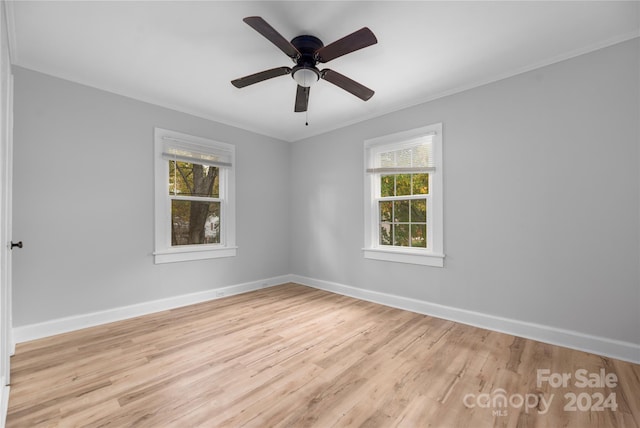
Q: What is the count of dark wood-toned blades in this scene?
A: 5